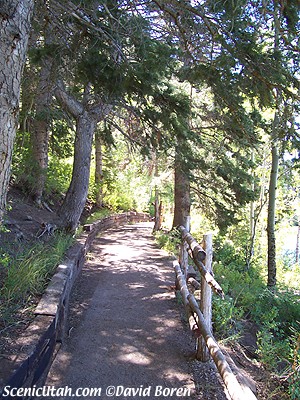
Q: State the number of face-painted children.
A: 0